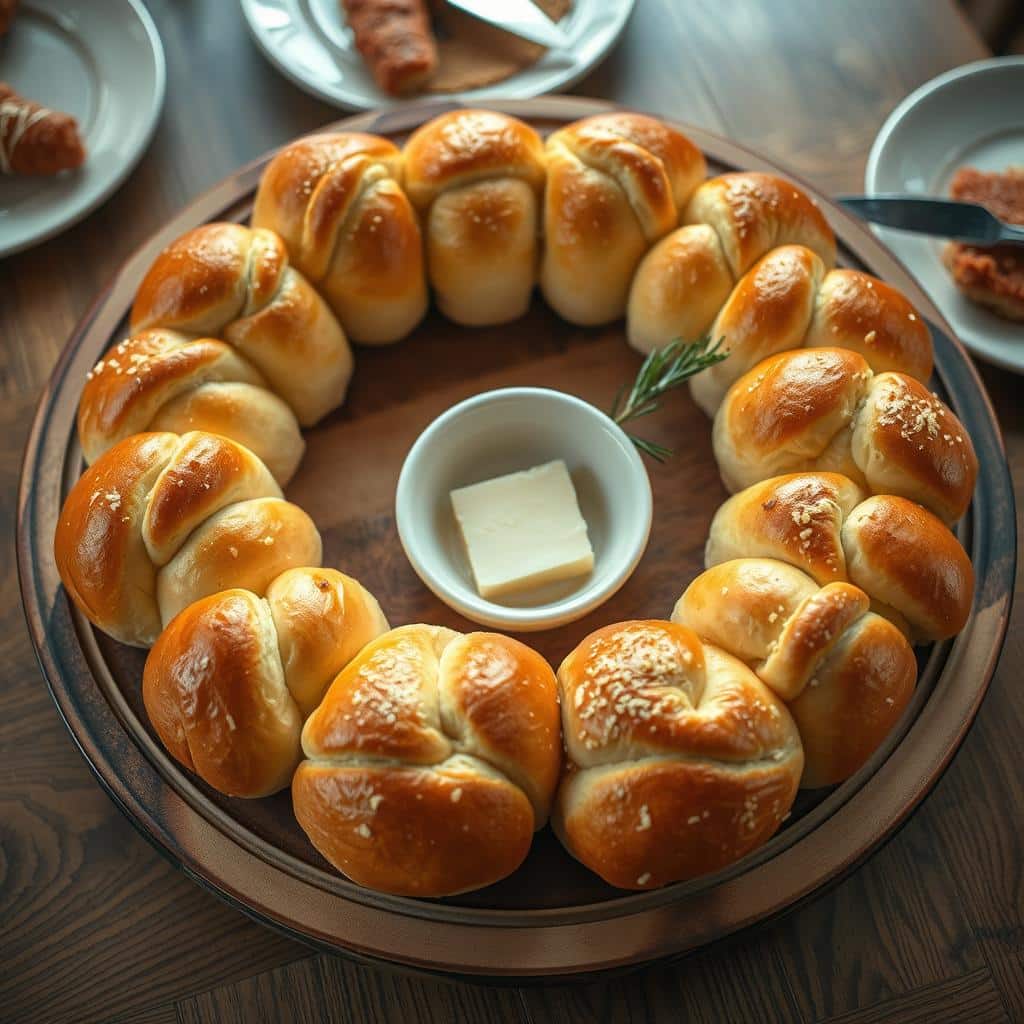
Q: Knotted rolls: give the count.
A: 14